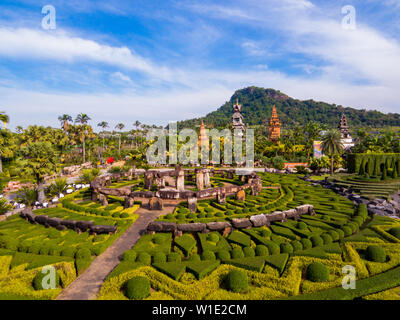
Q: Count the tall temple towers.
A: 4